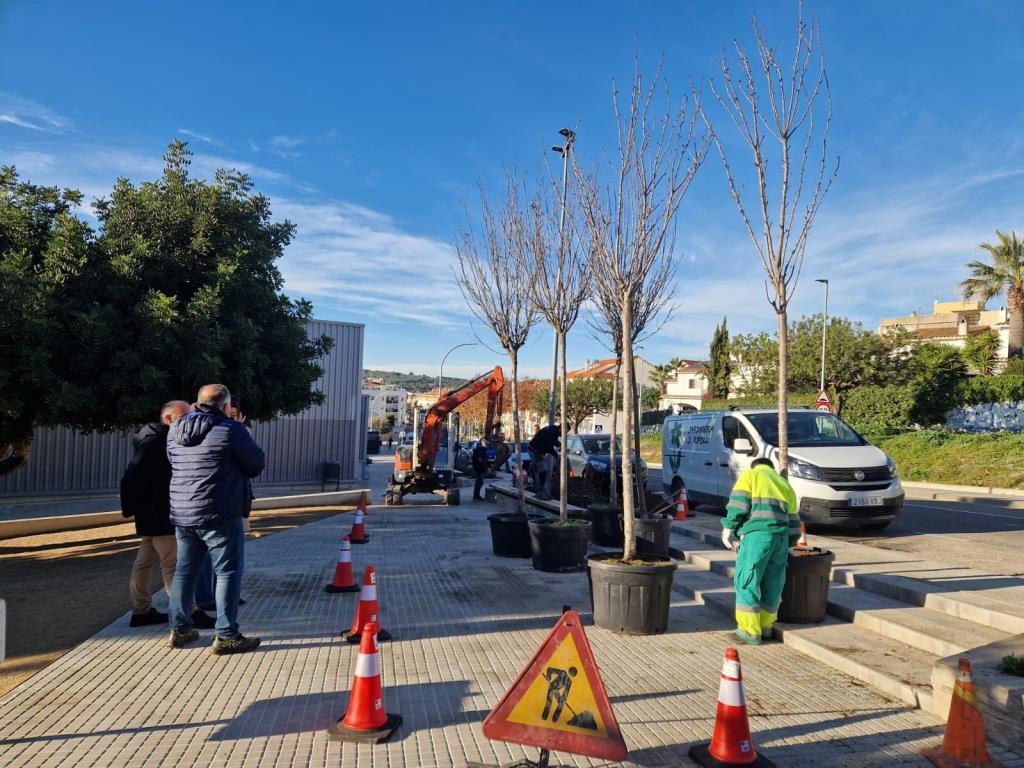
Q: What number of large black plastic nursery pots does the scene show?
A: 6